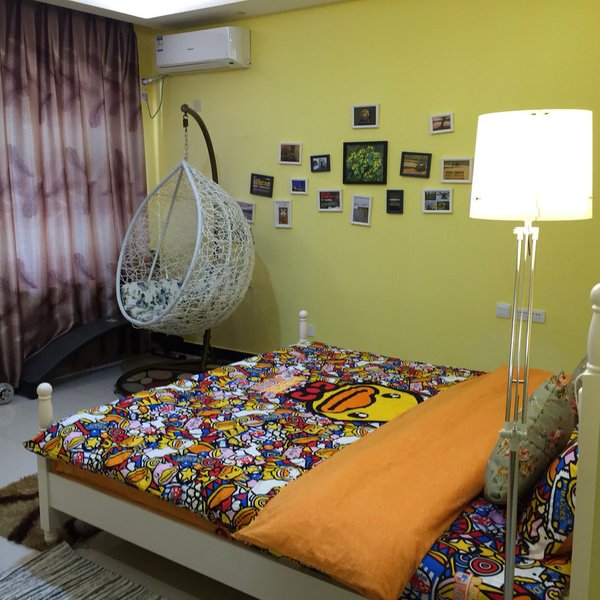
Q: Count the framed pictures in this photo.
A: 15